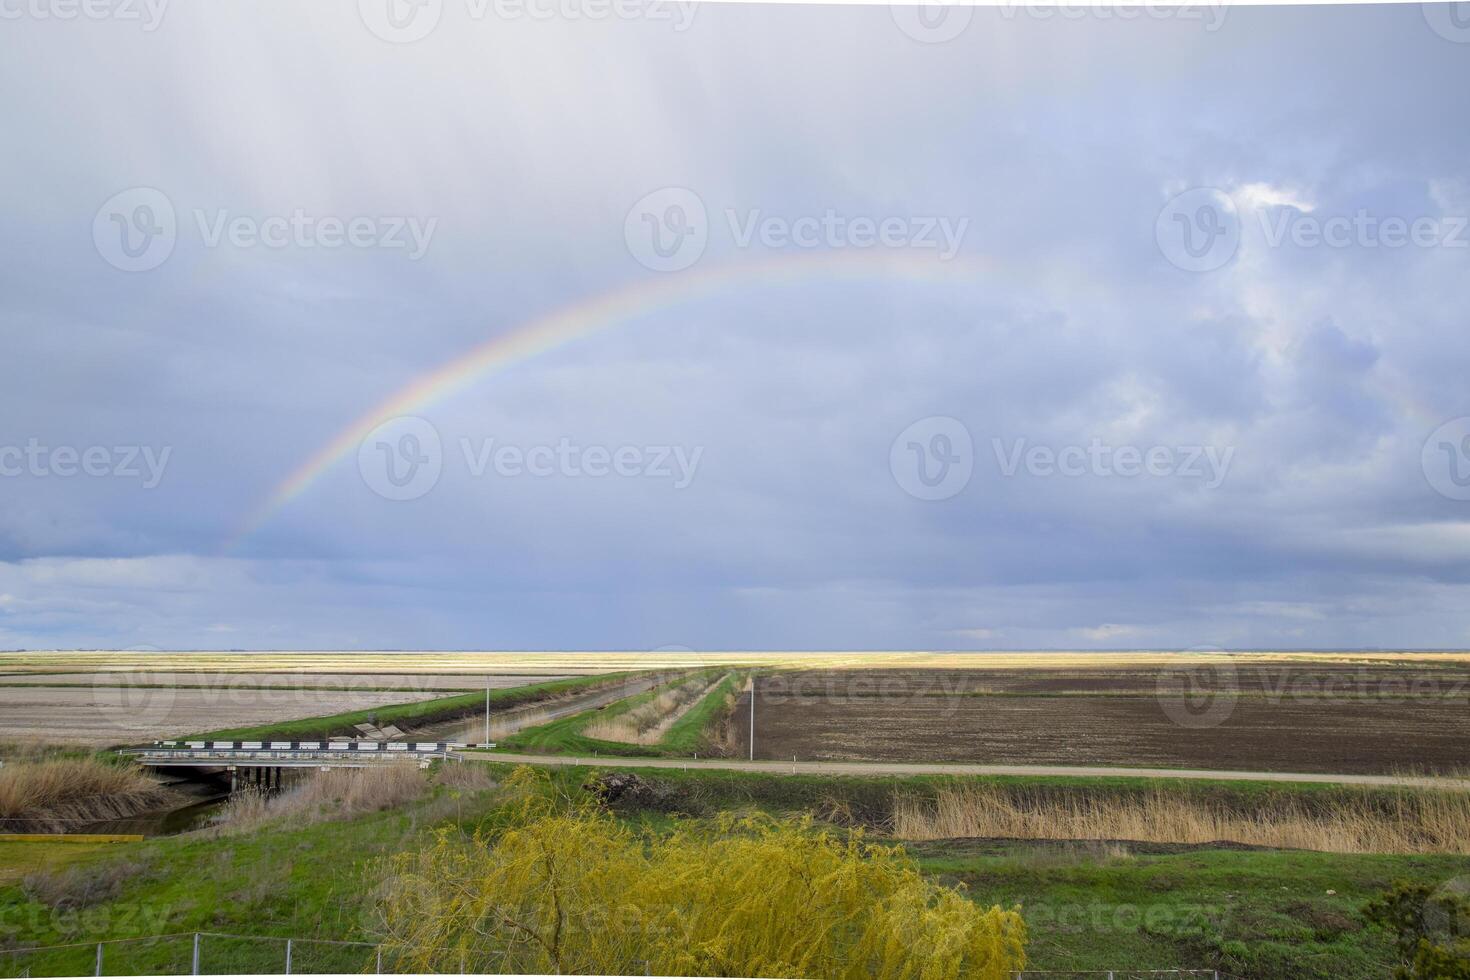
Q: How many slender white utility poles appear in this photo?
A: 2